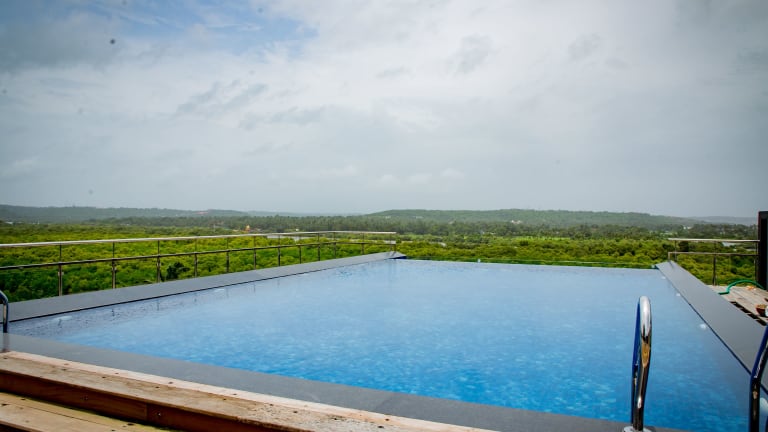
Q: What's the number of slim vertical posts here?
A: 15